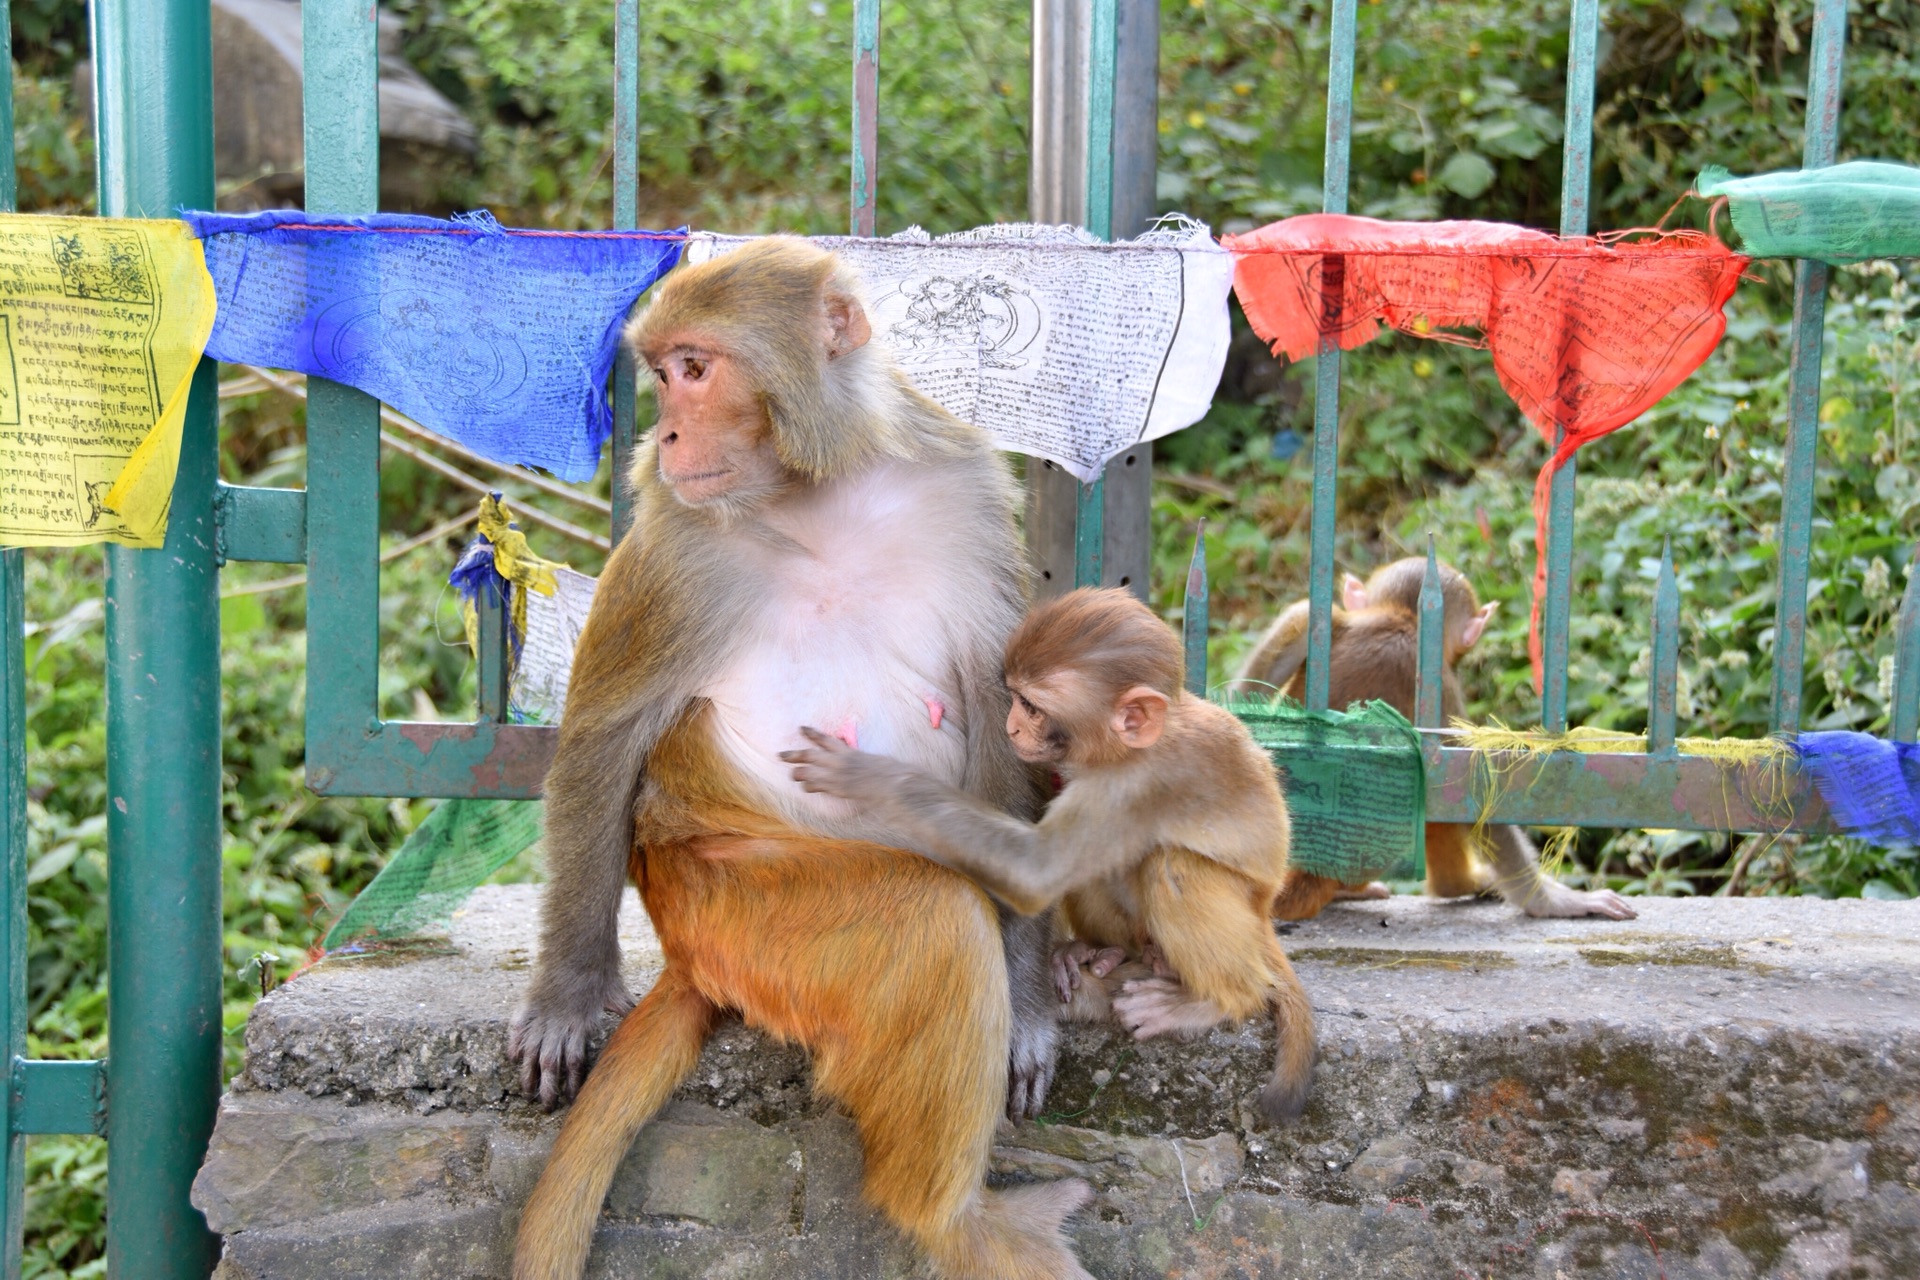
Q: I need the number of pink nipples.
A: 2